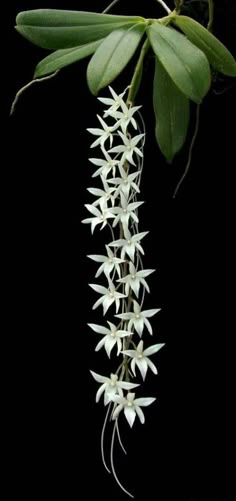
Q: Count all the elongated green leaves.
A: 6